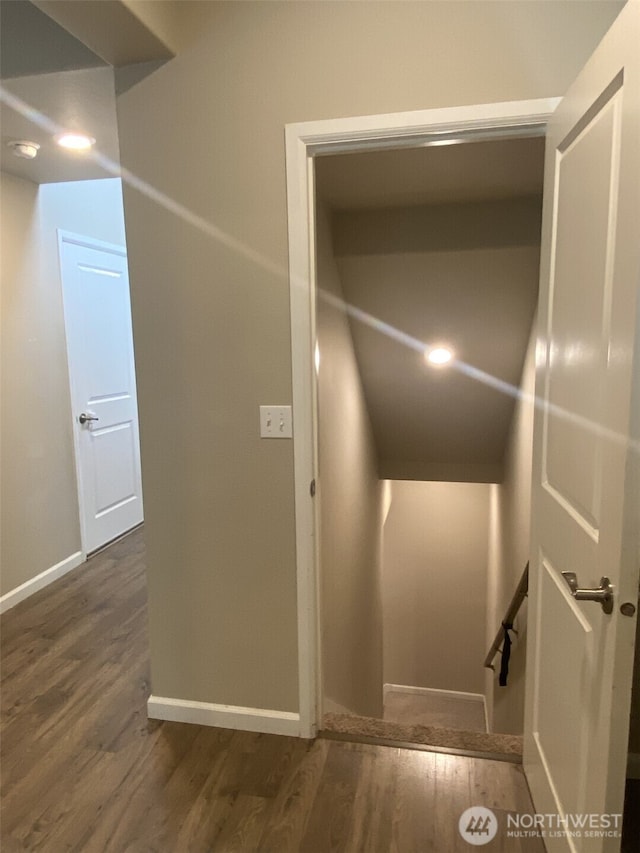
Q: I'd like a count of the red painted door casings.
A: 0